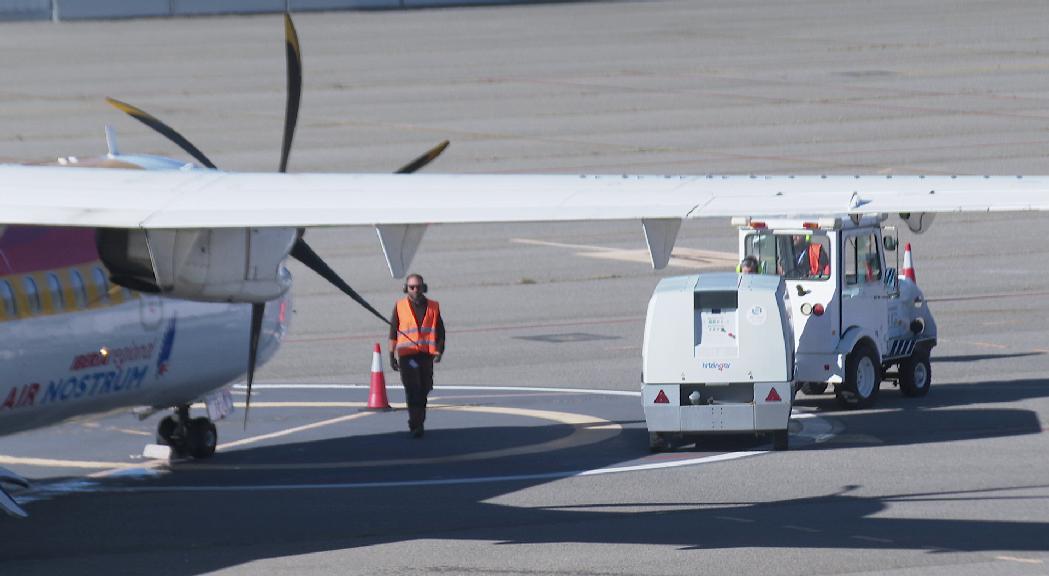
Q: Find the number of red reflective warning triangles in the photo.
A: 2